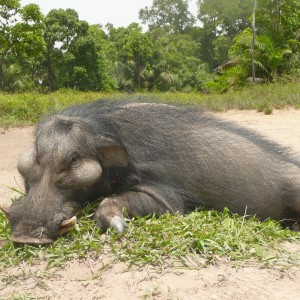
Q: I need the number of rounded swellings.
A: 2